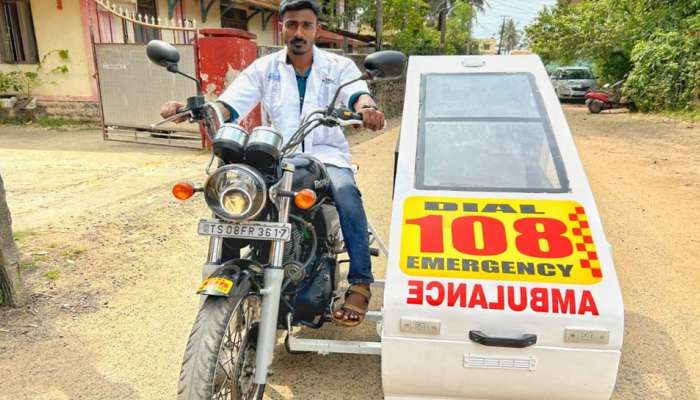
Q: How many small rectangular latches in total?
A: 2